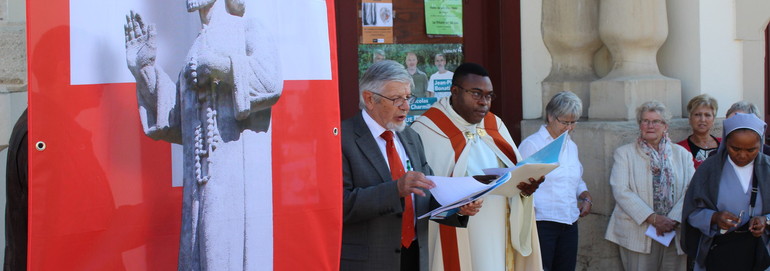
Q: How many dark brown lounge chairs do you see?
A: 0